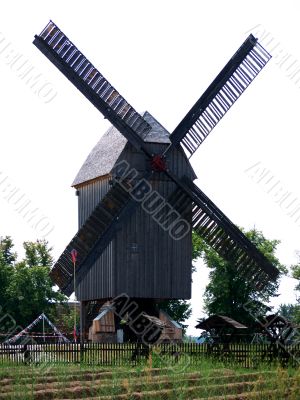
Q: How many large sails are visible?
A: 4